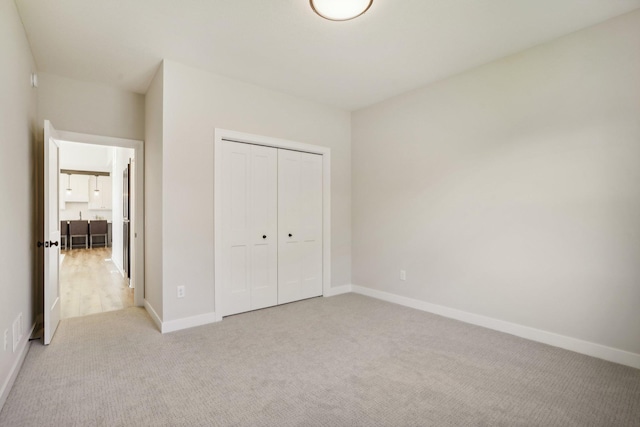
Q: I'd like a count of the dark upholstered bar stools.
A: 3